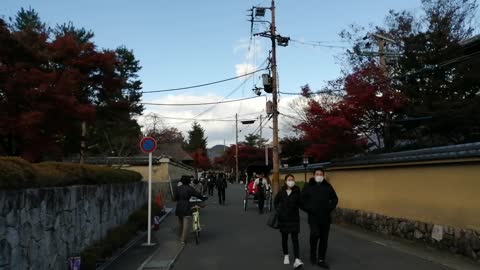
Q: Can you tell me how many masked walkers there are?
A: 2